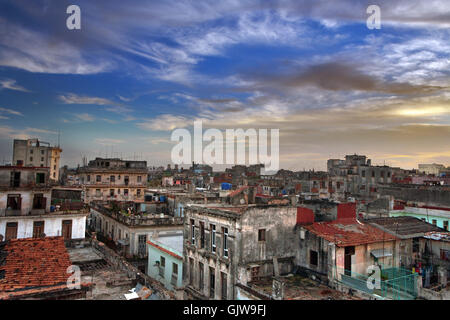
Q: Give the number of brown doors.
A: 3